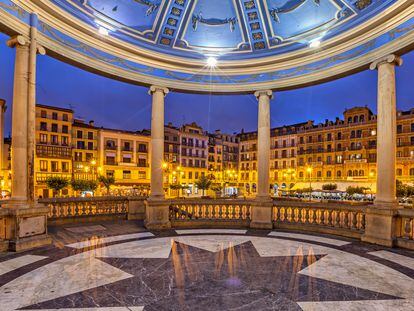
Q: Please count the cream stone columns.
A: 4